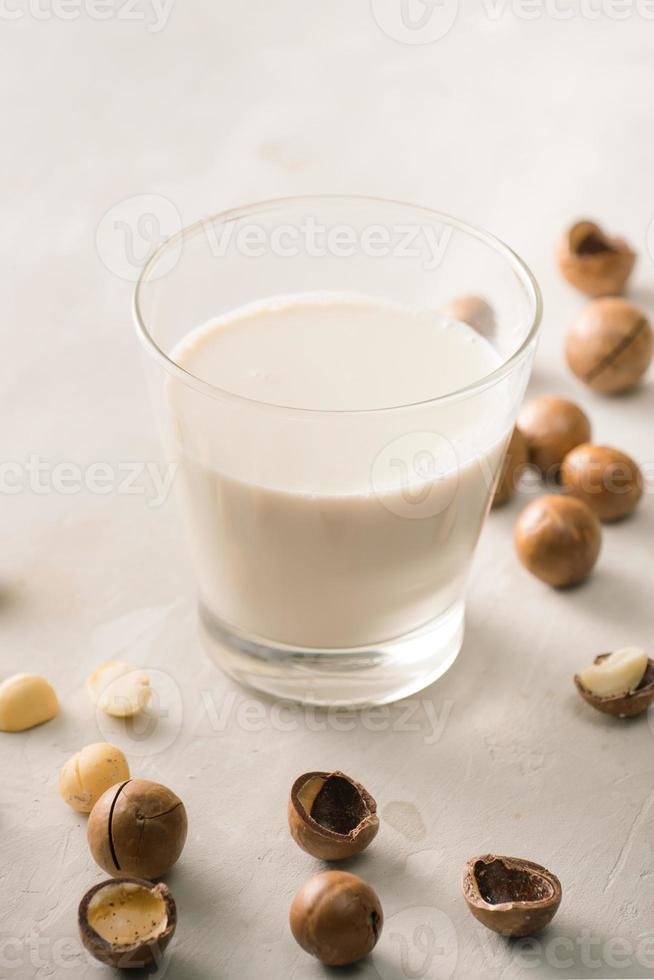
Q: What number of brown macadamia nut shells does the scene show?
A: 13